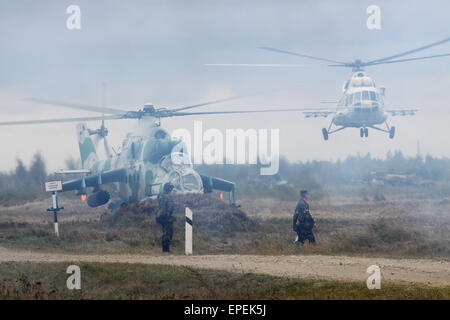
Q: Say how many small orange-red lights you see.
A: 2